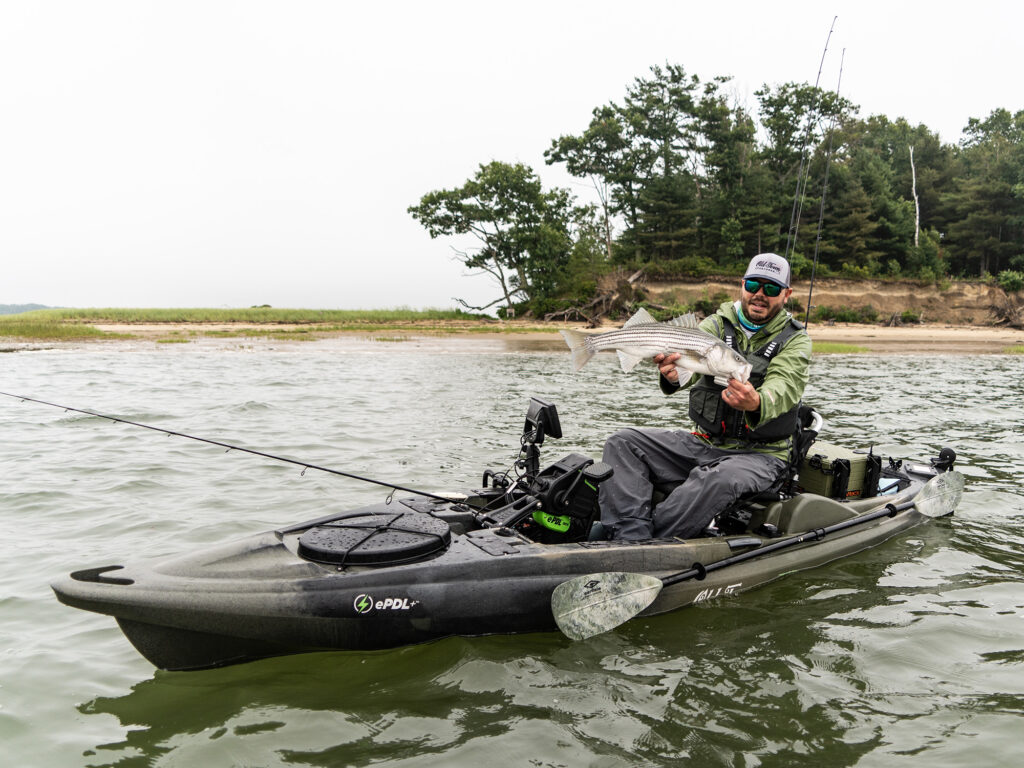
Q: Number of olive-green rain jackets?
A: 1